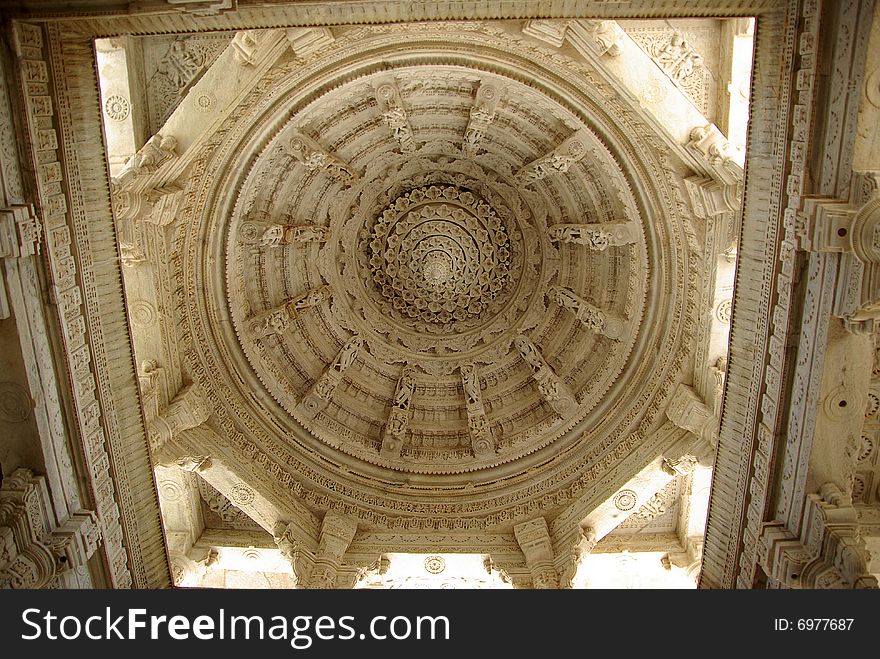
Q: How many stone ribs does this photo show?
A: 12